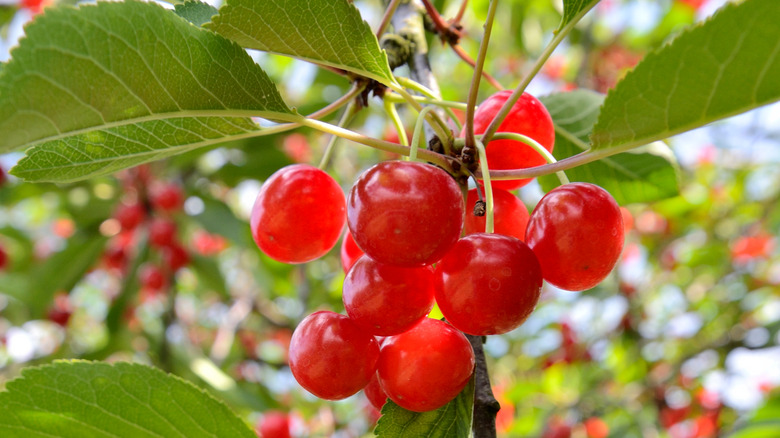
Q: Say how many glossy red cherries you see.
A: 11